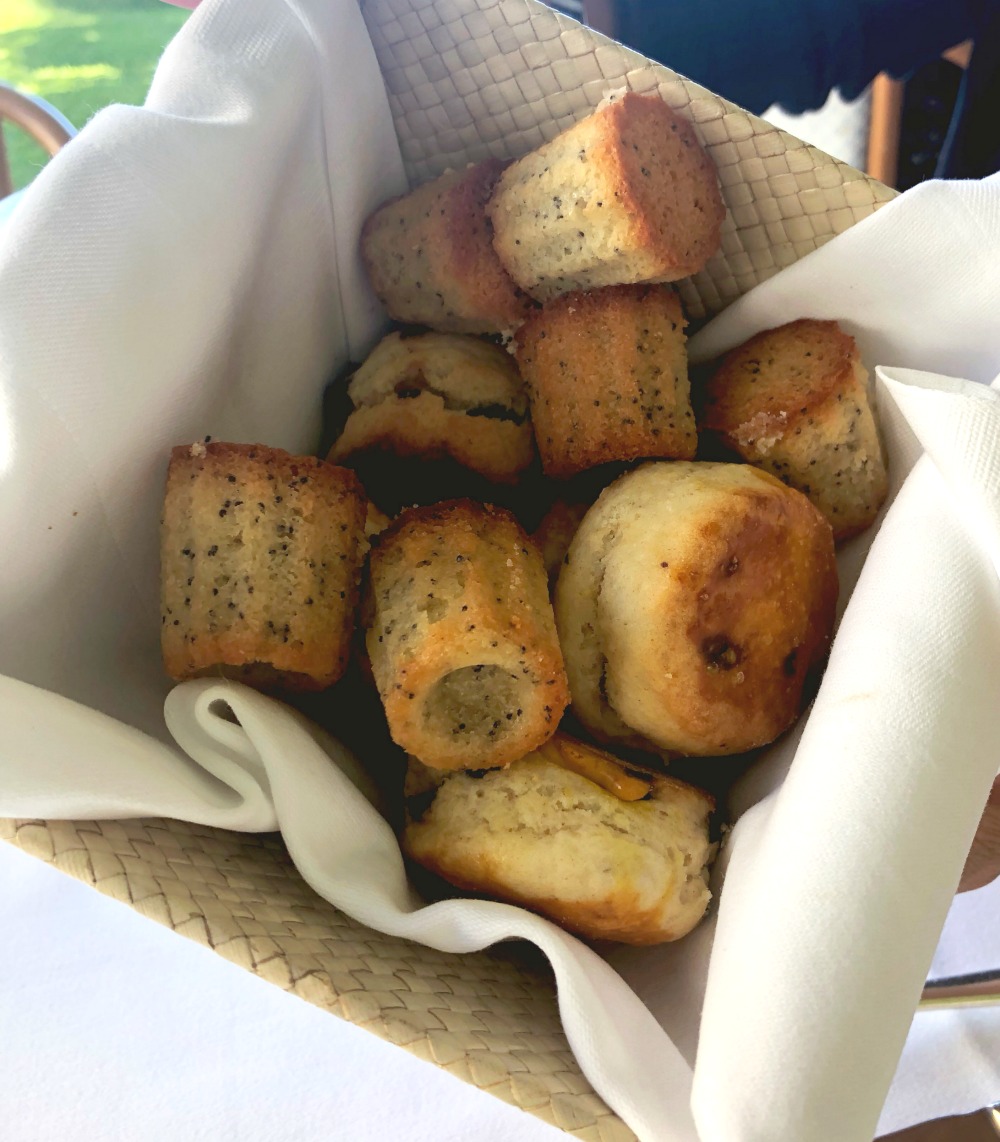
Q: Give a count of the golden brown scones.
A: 3